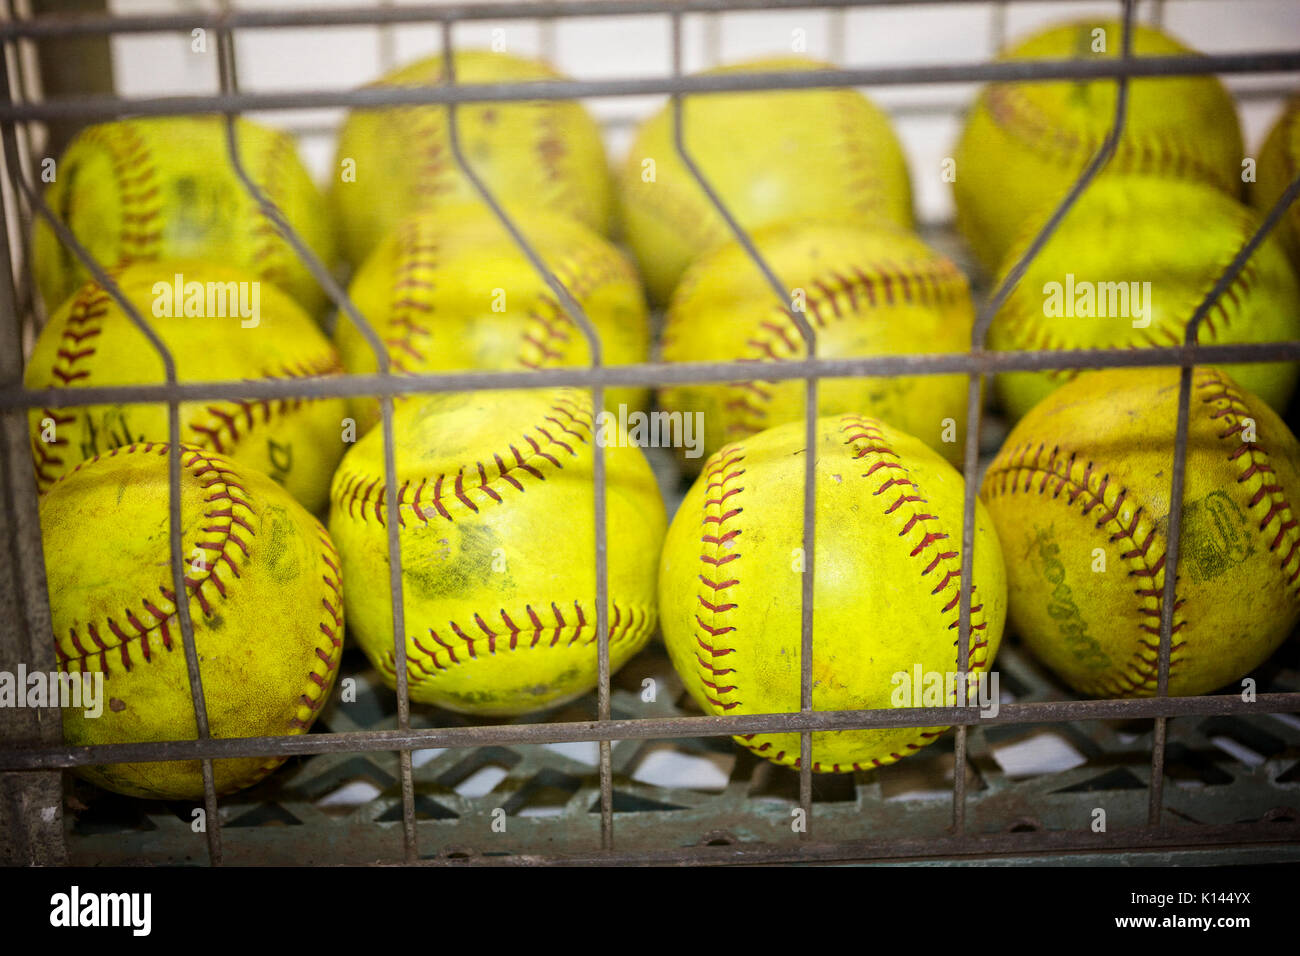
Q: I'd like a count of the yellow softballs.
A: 13